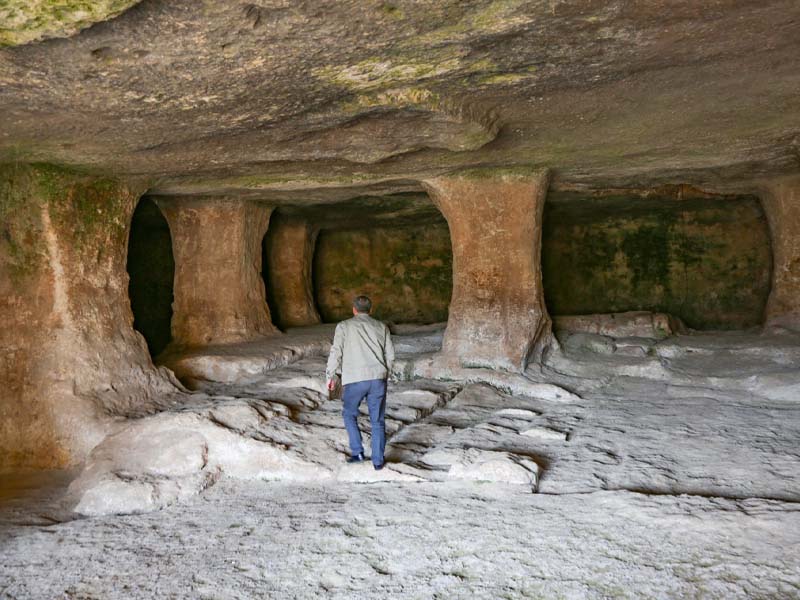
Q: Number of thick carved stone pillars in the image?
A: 5